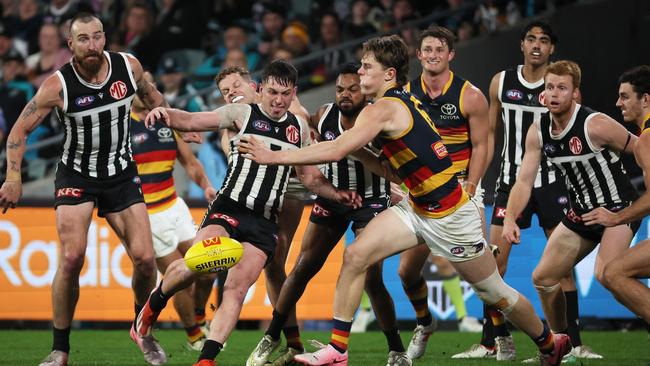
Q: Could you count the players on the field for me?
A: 10